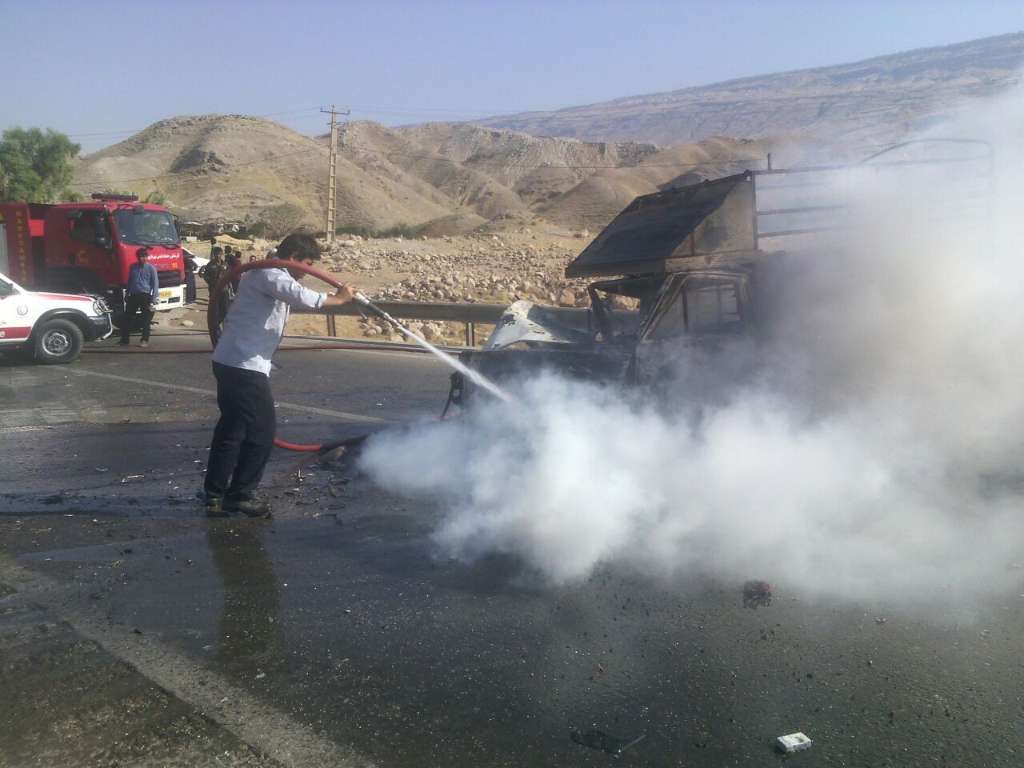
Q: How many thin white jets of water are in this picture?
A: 1